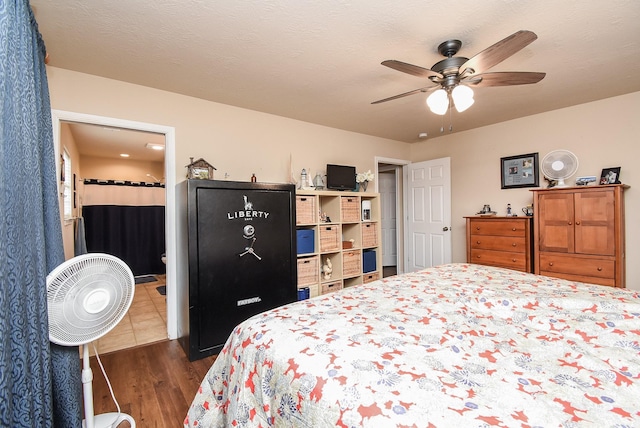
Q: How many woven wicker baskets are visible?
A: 8